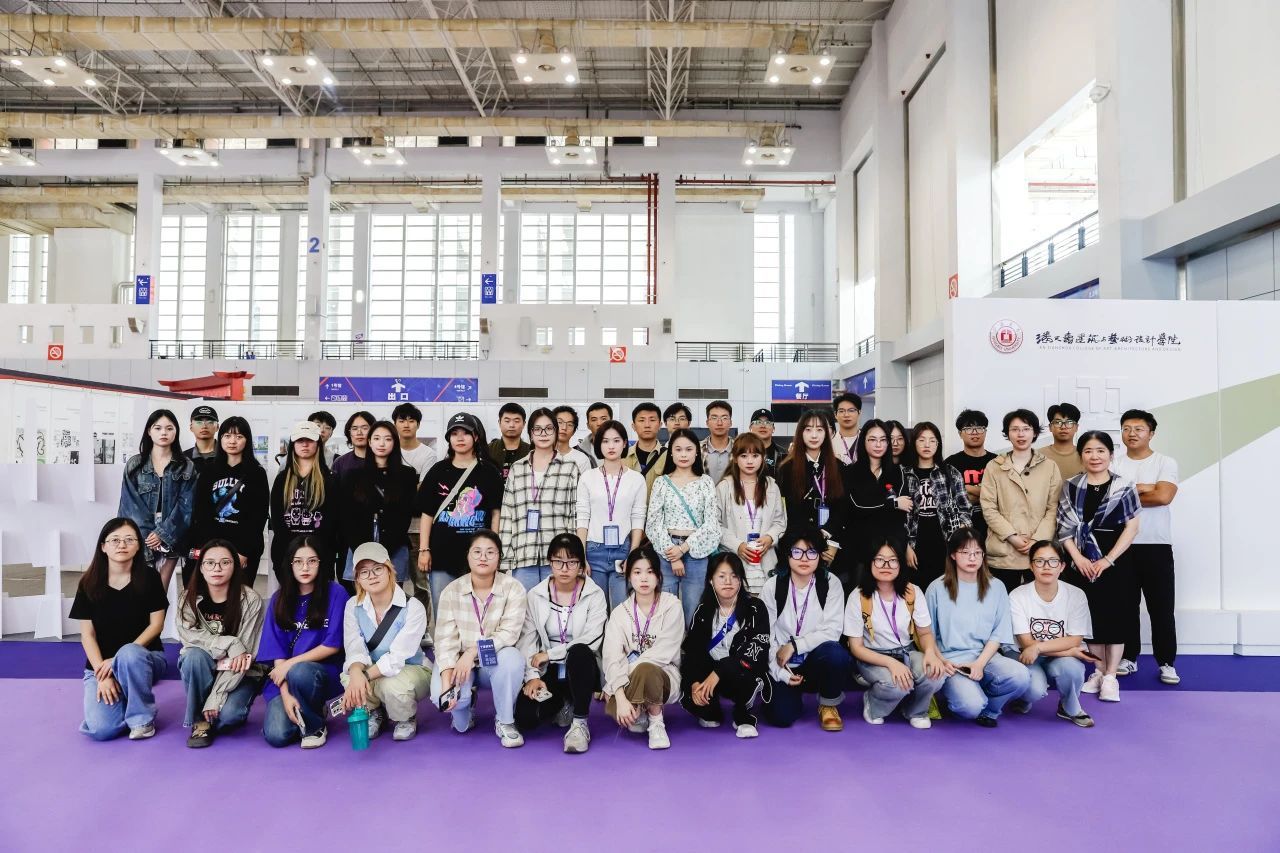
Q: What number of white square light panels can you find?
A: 9